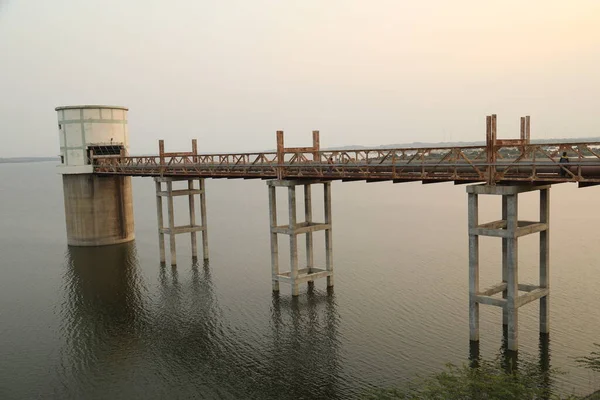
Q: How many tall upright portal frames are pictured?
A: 3